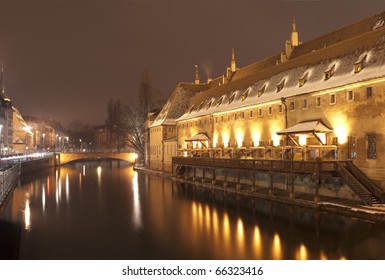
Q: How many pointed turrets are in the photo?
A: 3